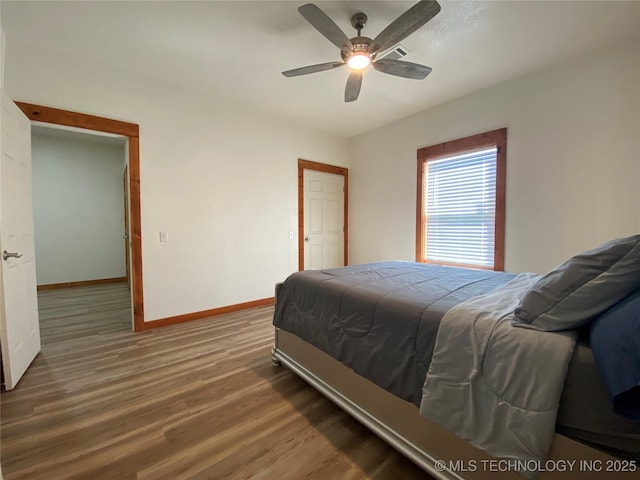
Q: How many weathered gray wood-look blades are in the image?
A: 5